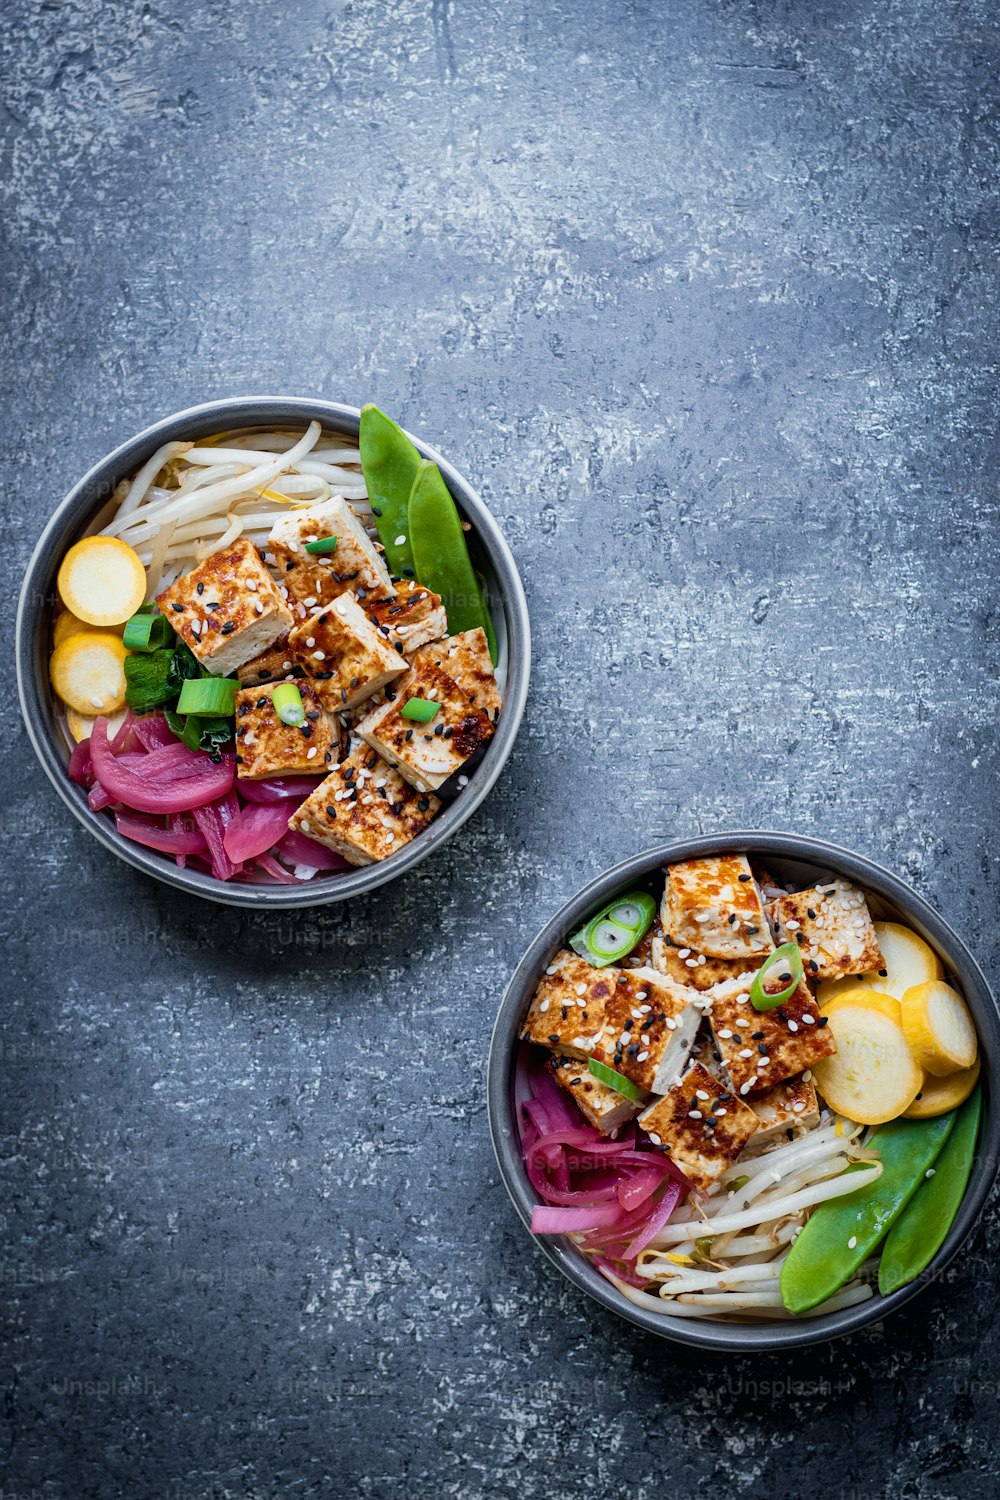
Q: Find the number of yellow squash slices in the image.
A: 8